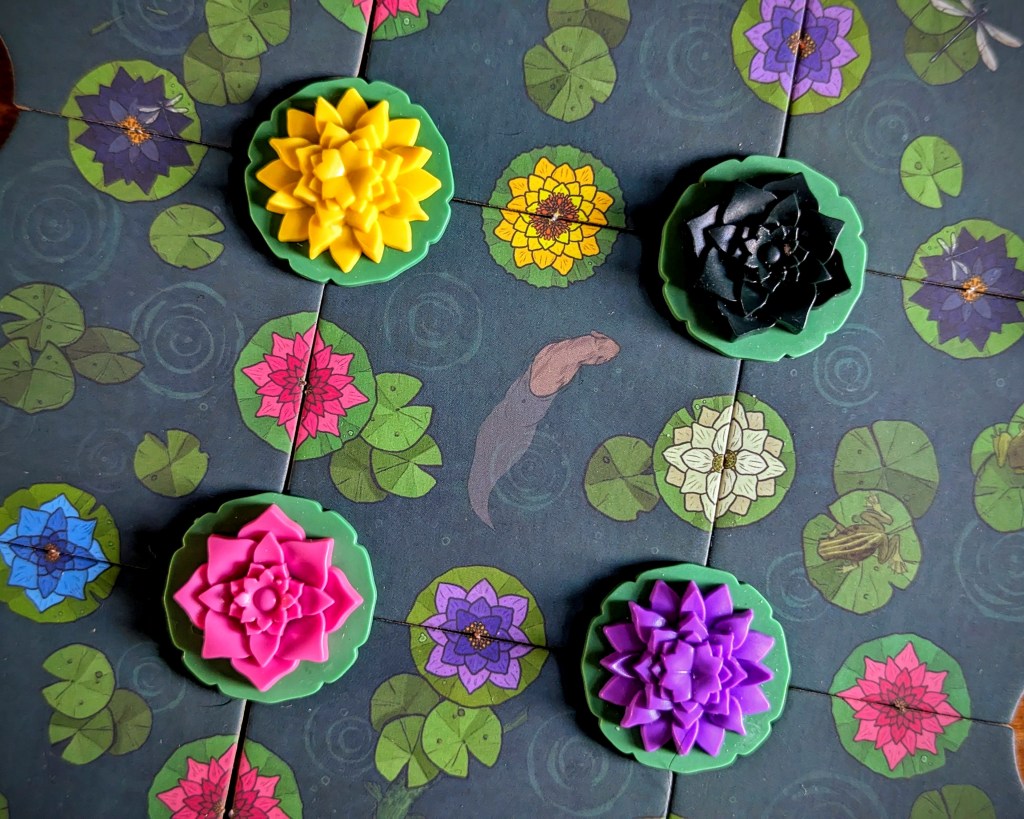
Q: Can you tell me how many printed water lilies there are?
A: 11